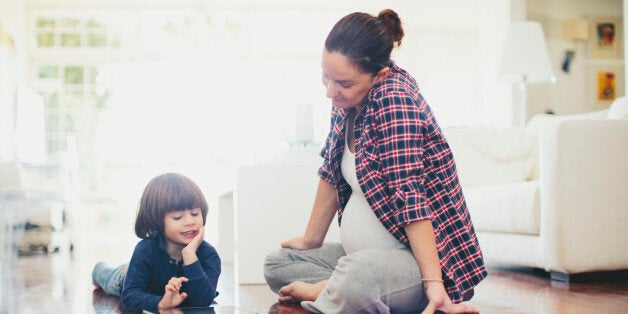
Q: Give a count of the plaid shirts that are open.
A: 1